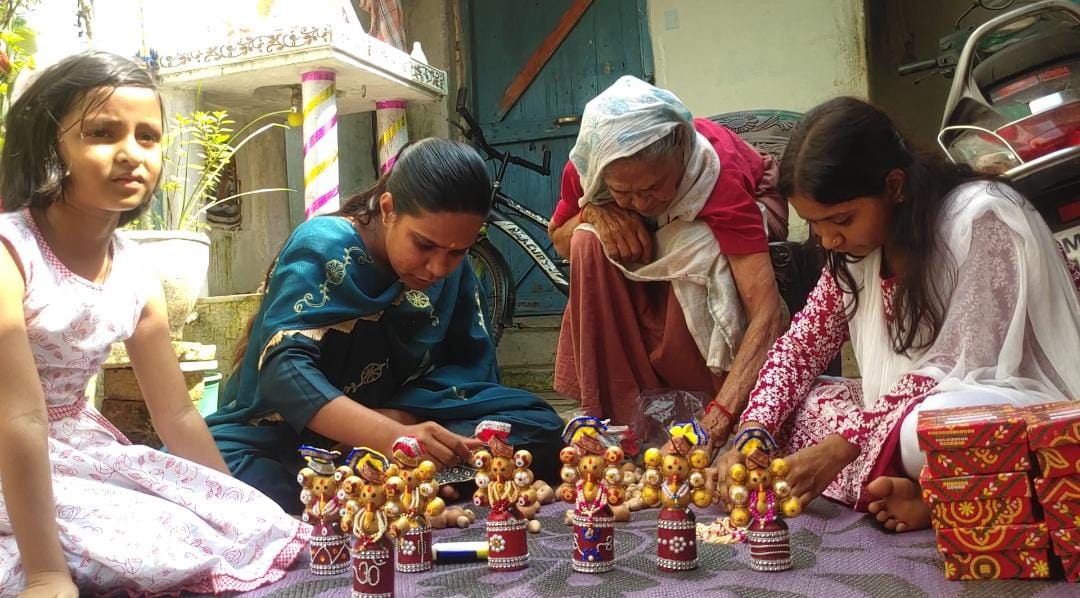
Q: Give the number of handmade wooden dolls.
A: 7